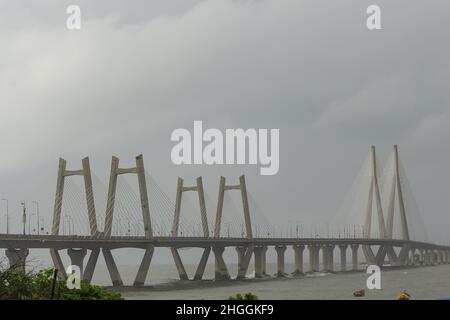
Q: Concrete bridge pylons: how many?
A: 6